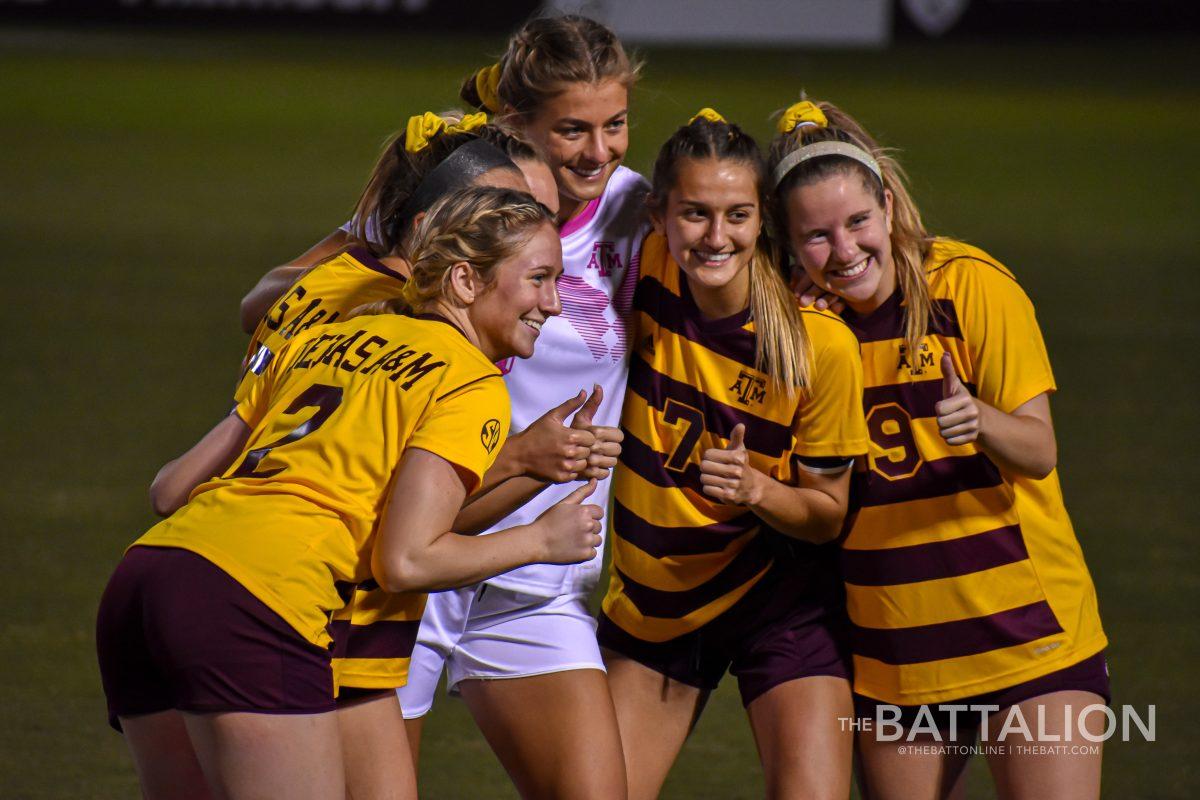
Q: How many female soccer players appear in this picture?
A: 6